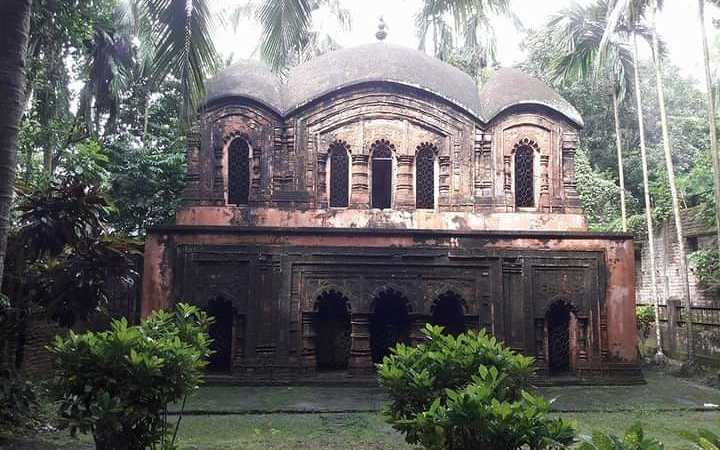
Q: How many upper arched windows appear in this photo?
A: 5